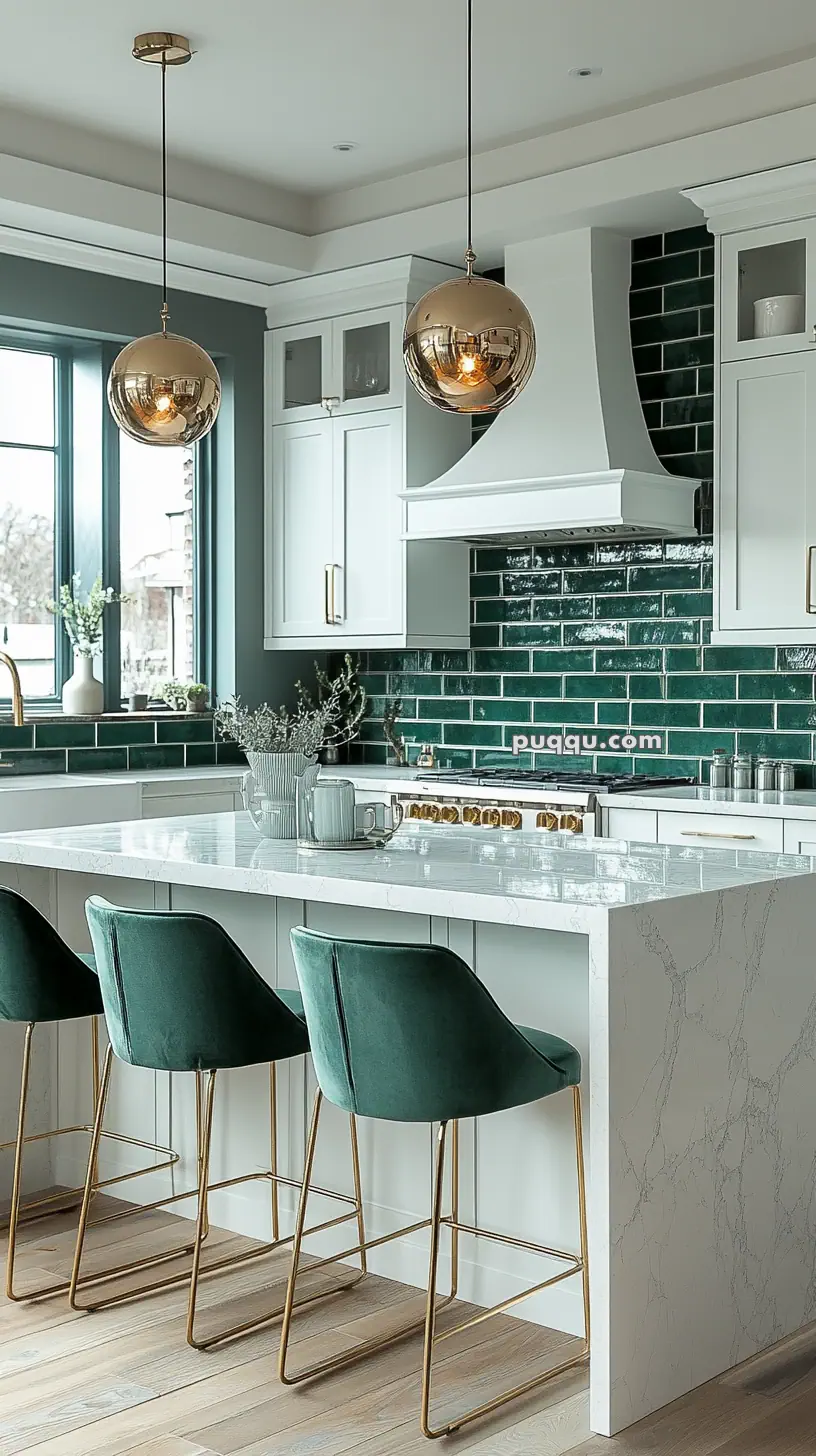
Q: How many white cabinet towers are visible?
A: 2